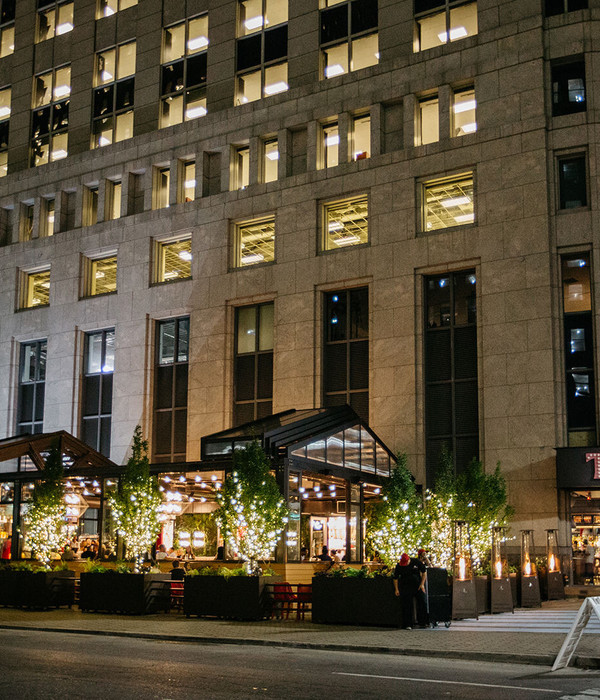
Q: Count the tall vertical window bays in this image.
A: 7